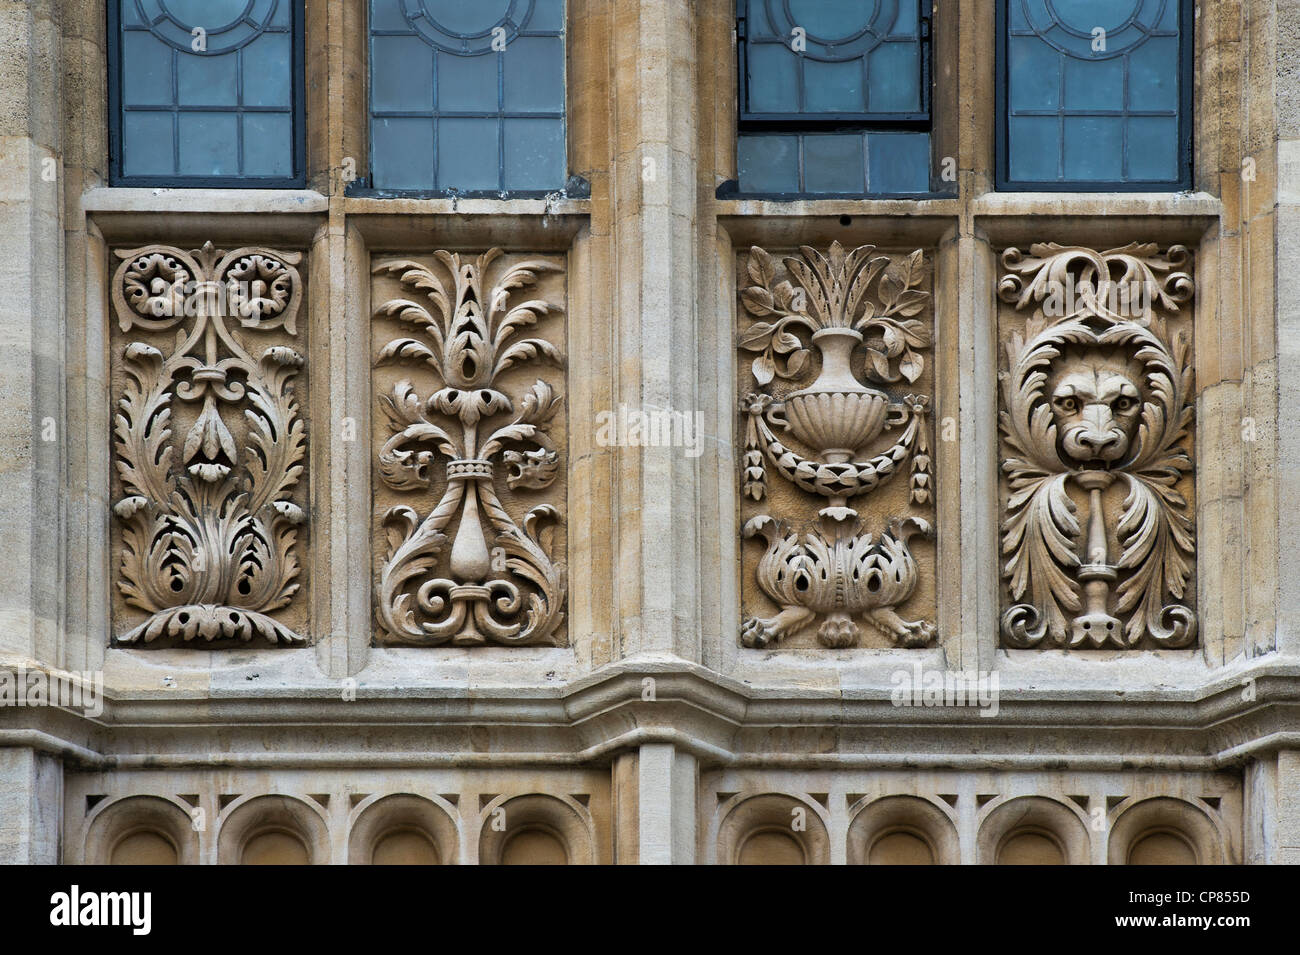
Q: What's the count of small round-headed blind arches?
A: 8